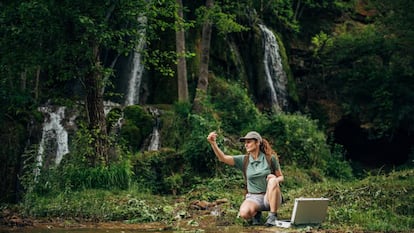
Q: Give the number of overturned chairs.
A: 0